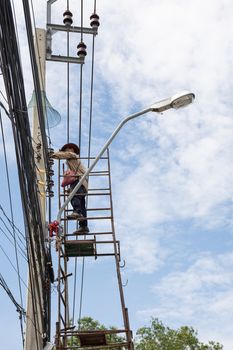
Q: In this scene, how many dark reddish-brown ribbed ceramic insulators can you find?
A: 3